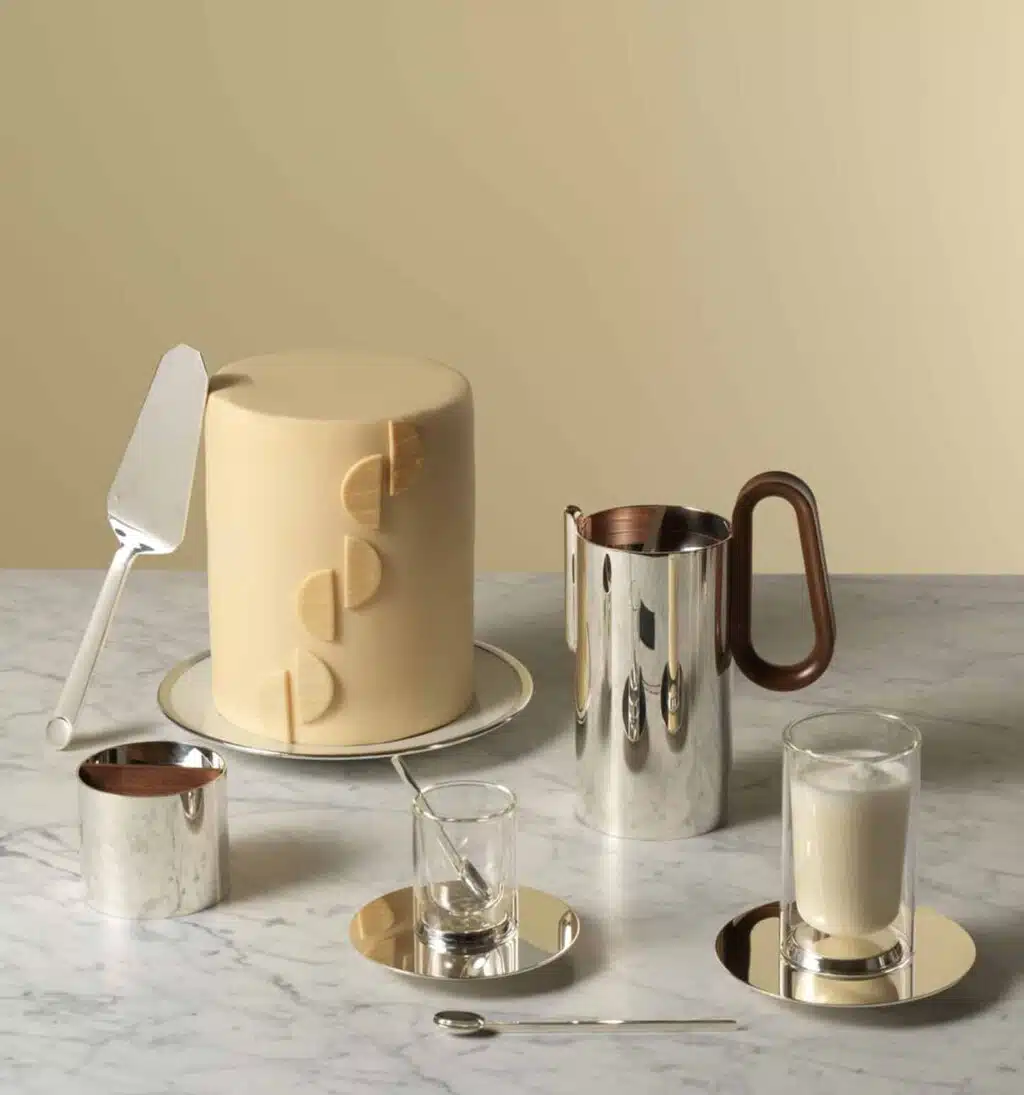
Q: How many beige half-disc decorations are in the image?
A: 6